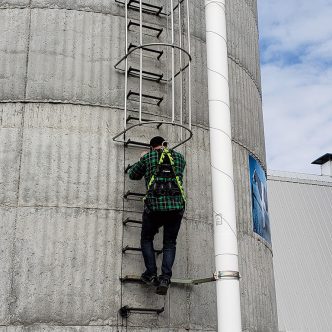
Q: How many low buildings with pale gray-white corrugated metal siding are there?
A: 1